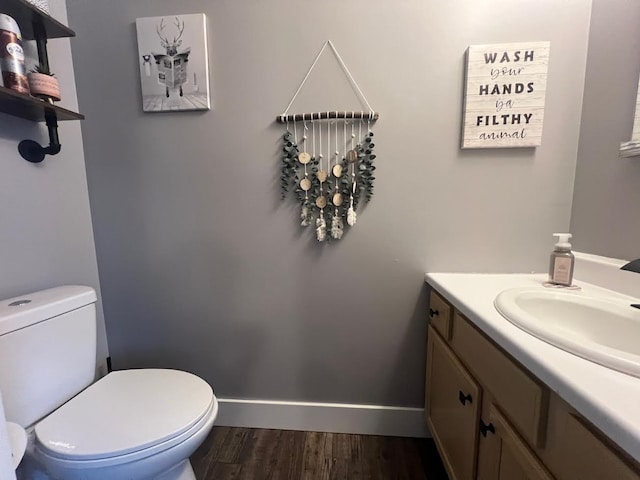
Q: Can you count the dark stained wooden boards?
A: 2